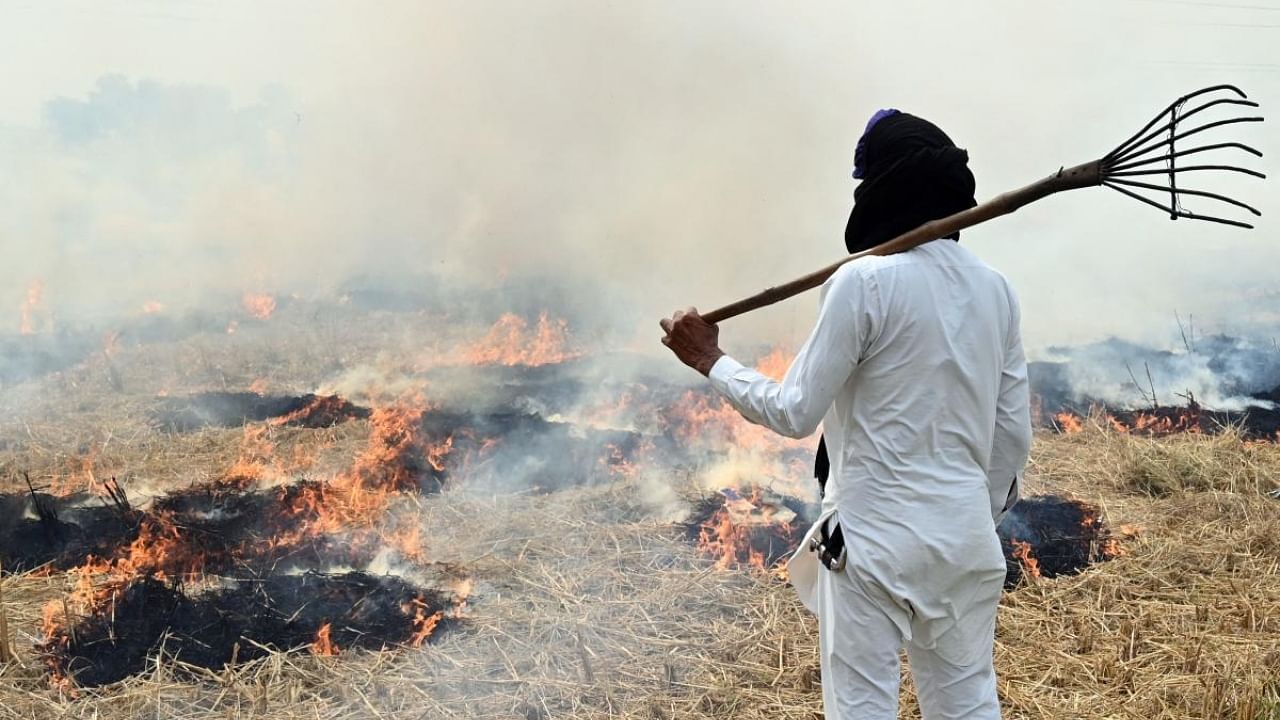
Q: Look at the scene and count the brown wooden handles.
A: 1